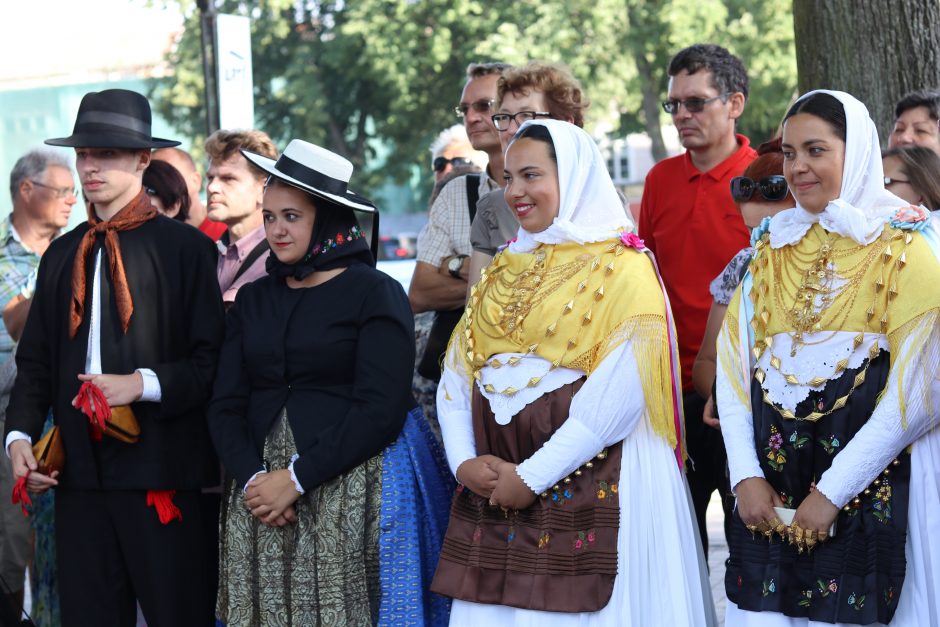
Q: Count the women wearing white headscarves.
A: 2